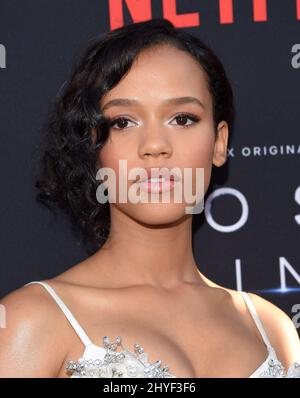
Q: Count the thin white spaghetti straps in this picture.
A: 2